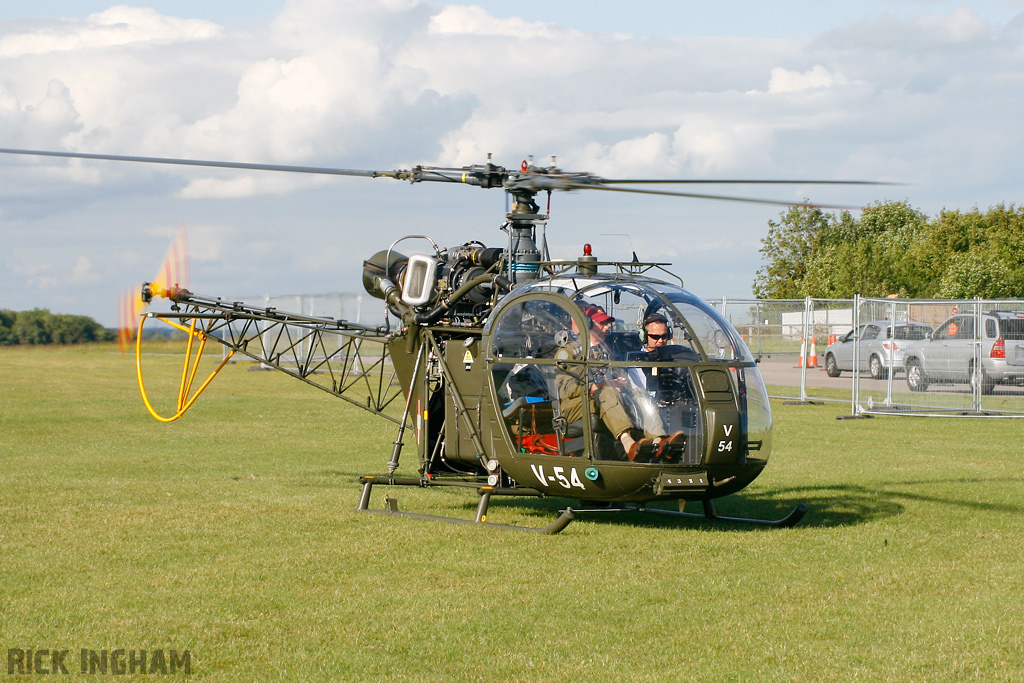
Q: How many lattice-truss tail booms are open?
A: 1